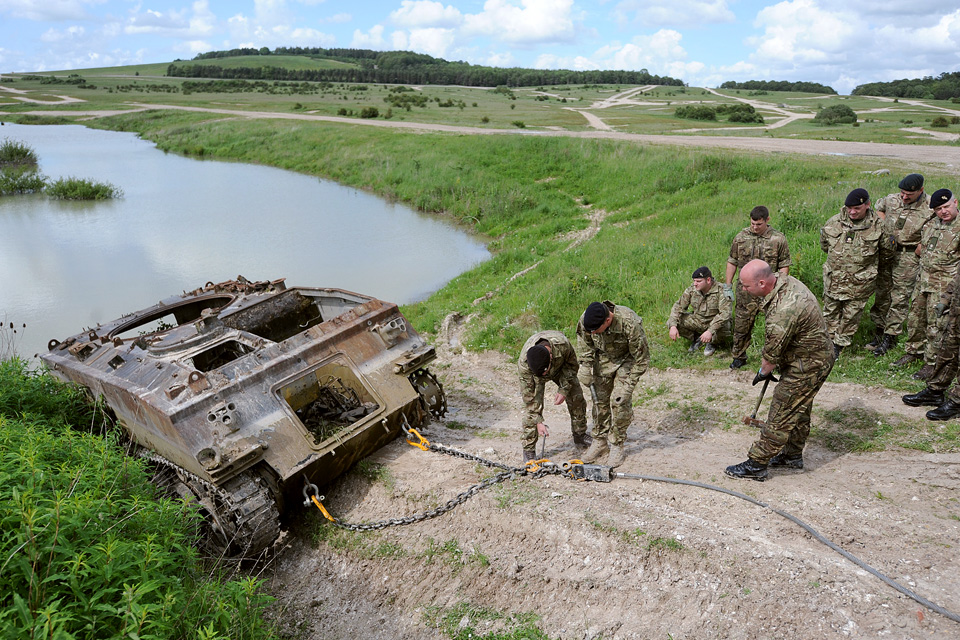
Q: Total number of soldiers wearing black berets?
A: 6